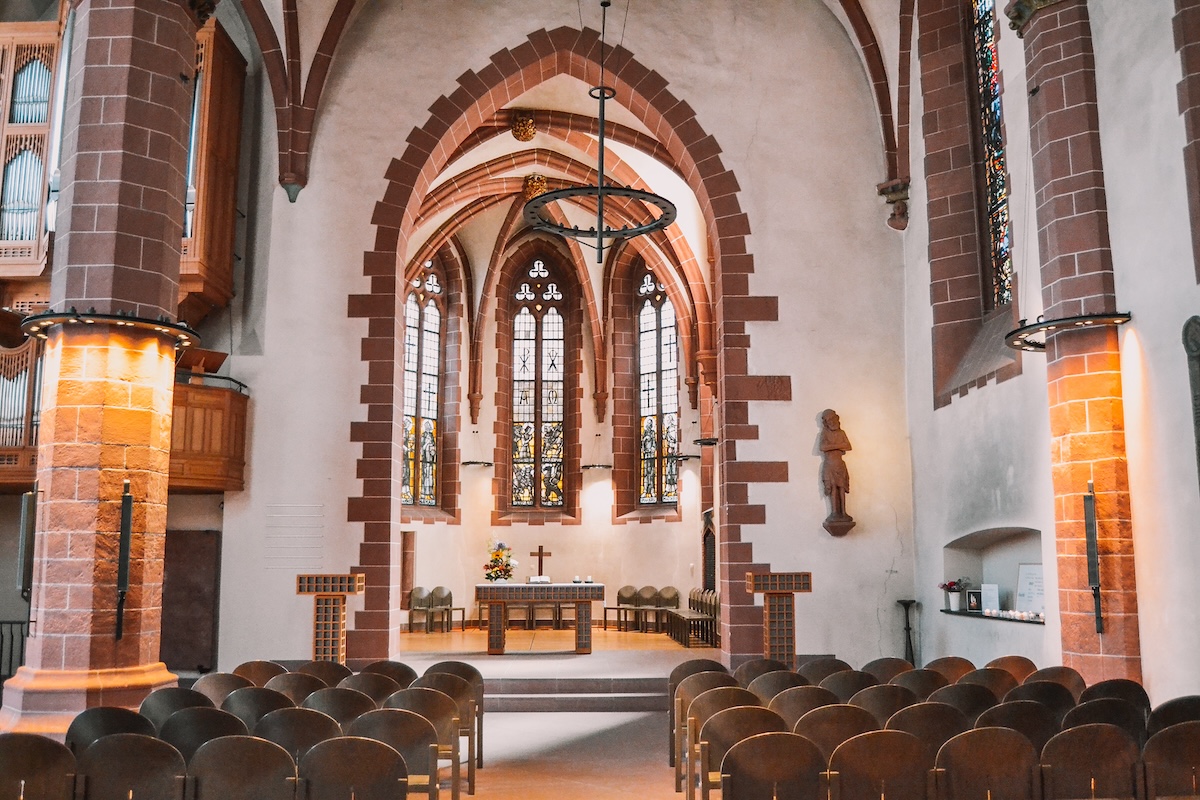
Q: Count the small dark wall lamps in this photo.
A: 4